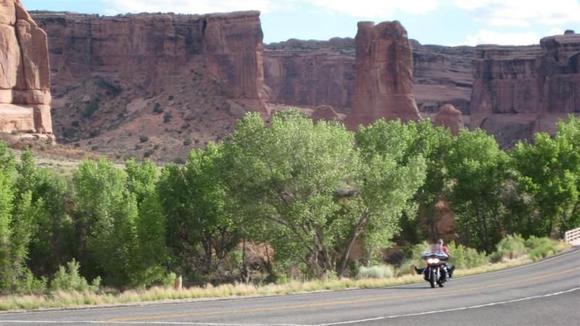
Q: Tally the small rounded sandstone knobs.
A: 2